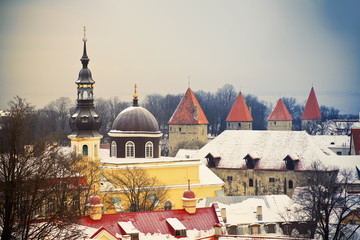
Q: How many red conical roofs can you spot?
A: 4